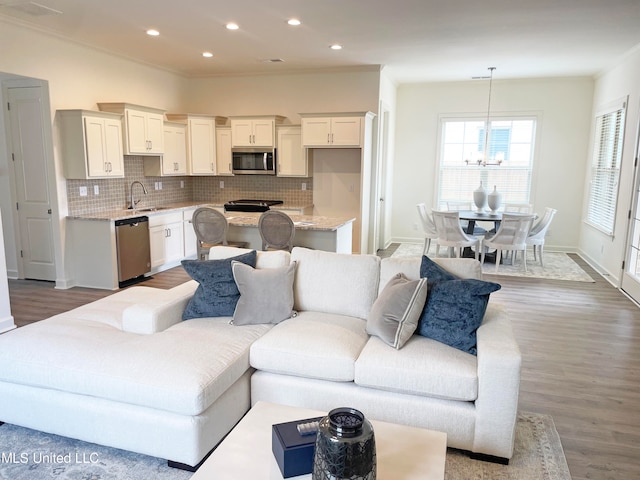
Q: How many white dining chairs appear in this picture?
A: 6